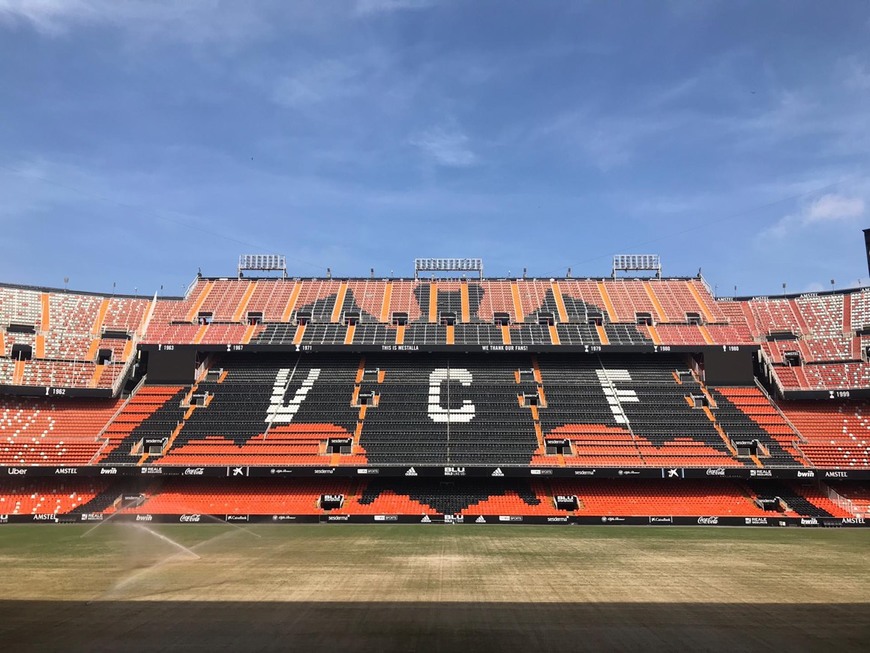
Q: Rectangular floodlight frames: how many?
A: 3